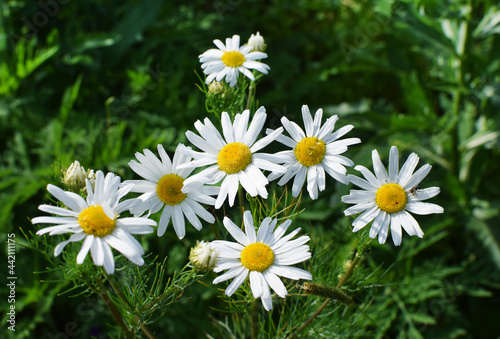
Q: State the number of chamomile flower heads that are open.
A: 7